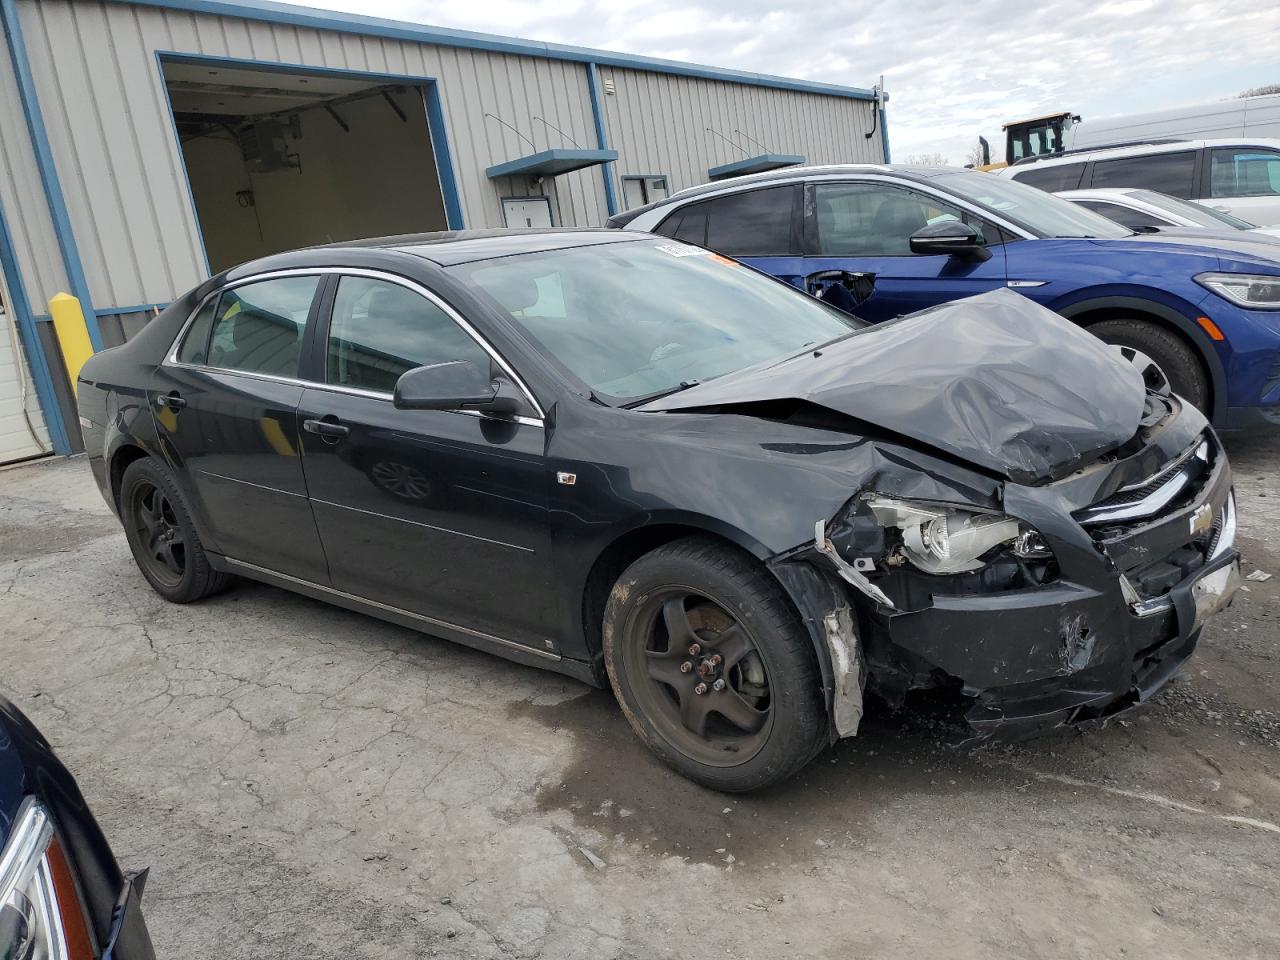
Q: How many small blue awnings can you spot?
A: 2